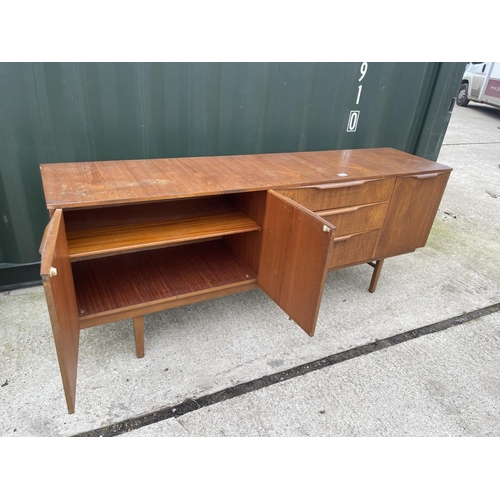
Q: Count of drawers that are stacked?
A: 3